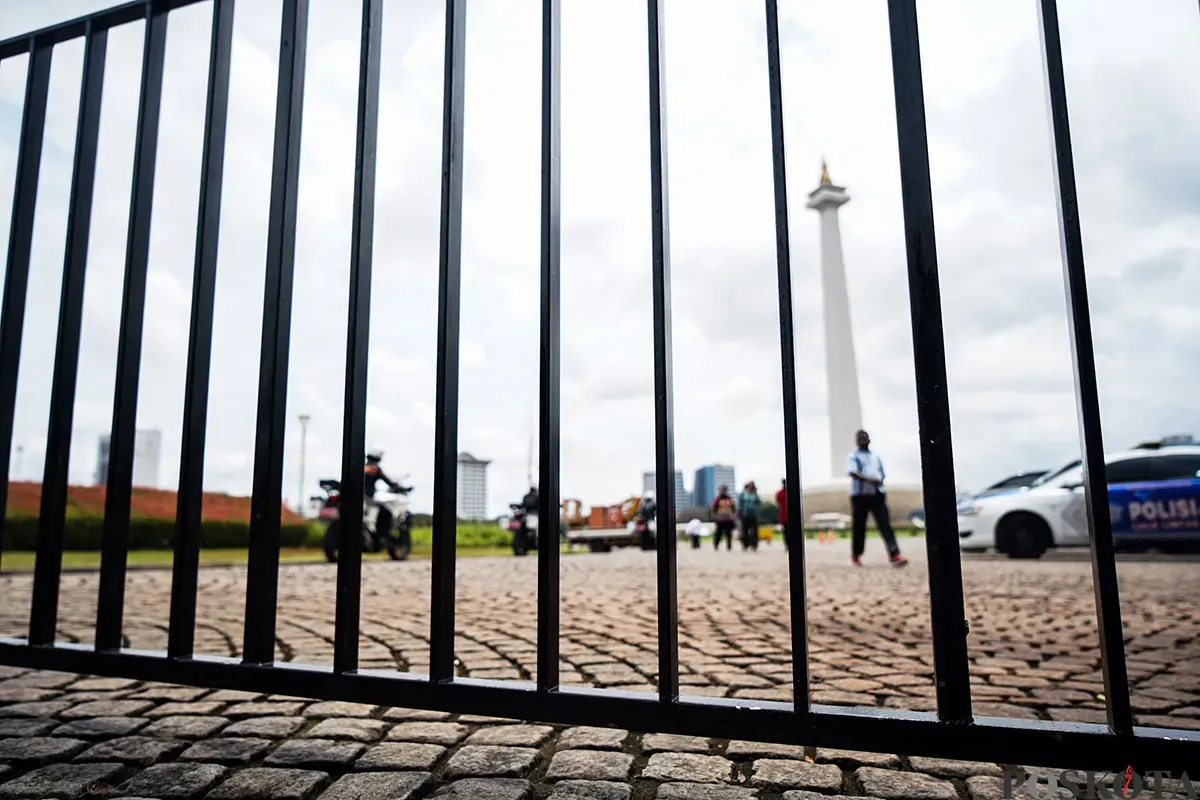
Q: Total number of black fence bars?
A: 12